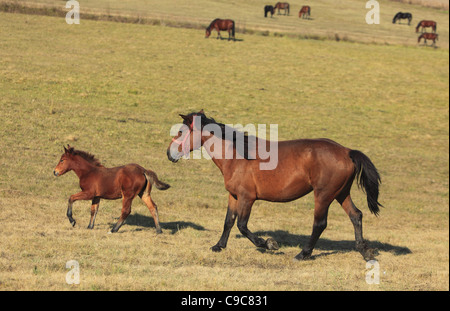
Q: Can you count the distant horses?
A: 7